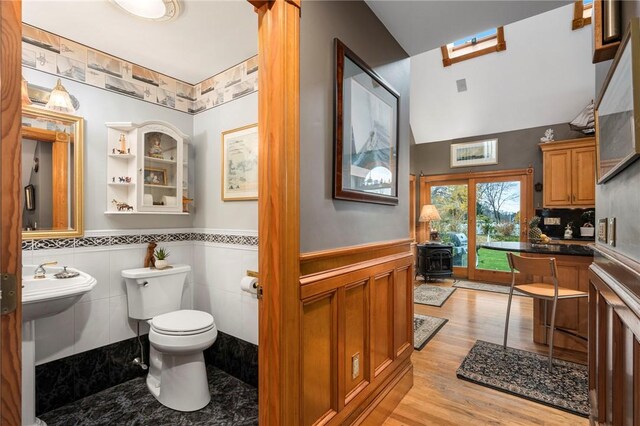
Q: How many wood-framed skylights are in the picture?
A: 2